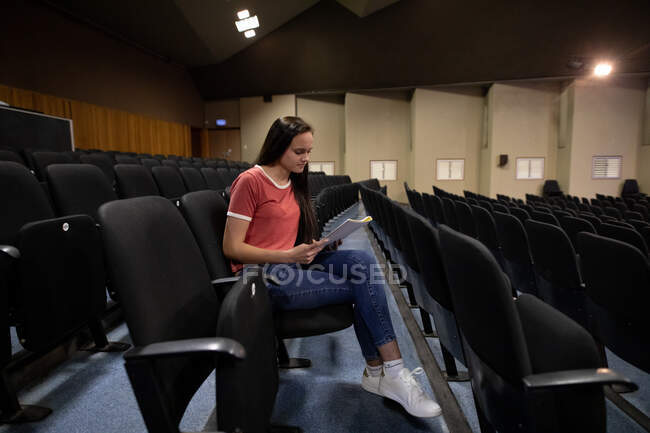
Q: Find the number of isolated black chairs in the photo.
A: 2